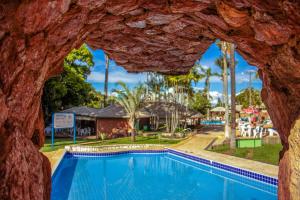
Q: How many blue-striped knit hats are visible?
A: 0